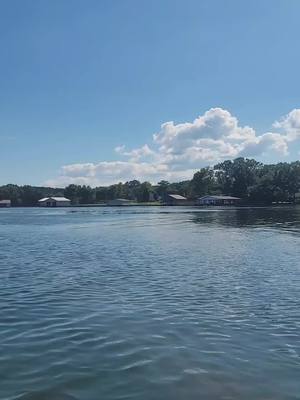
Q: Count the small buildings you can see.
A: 5